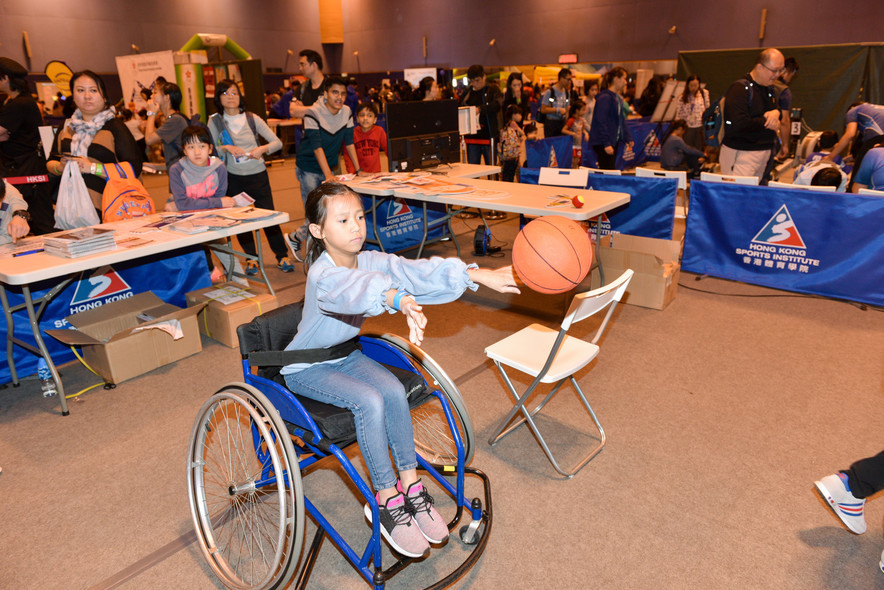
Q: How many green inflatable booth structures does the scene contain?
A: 1